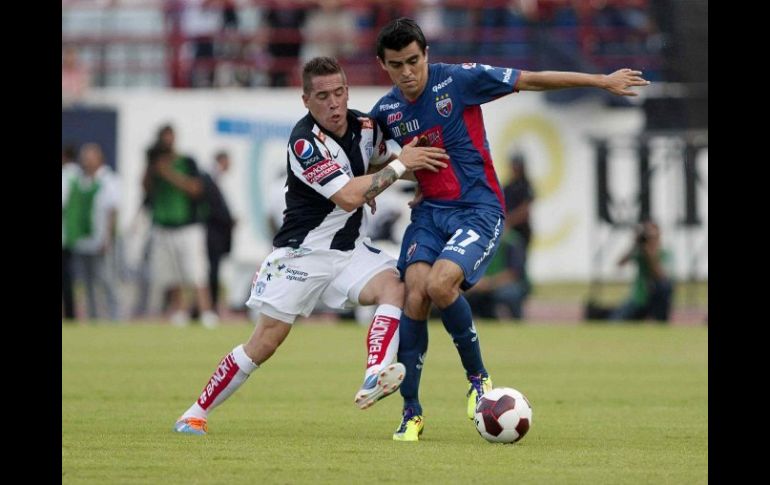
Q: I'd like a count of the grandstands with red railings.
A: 1